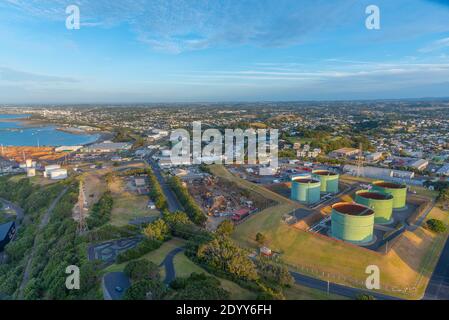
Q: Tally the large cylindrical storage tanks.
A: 5